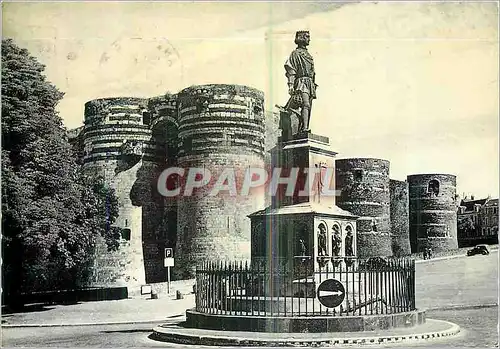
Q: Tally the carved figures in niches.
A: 3